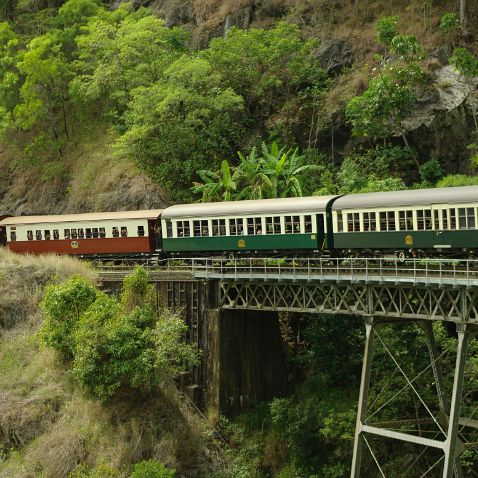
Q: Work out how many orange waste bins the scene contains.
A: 0